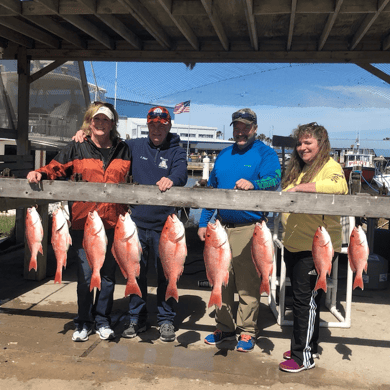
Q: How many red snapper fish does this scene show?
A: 9